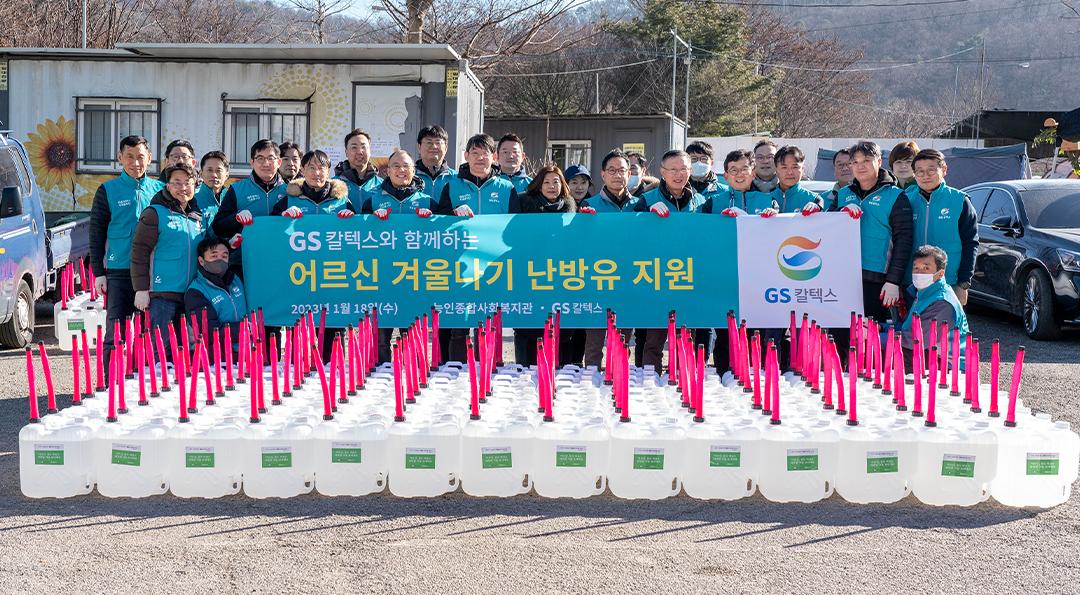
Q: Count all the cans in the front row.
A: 14